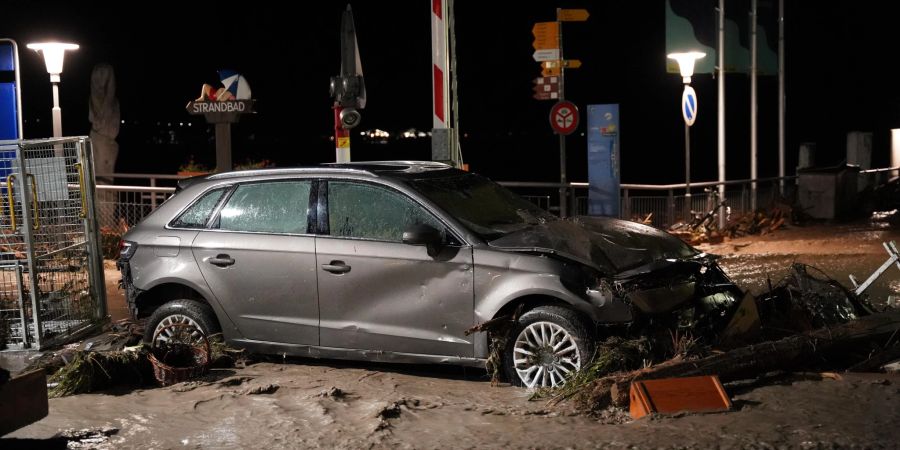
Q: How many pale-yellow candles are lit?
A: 0